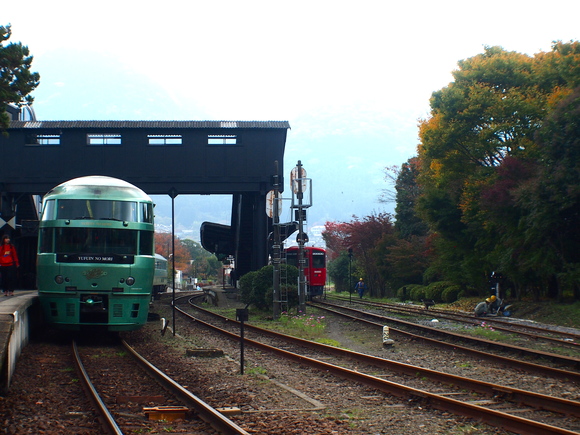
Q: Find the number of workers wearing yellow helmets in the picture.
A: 3